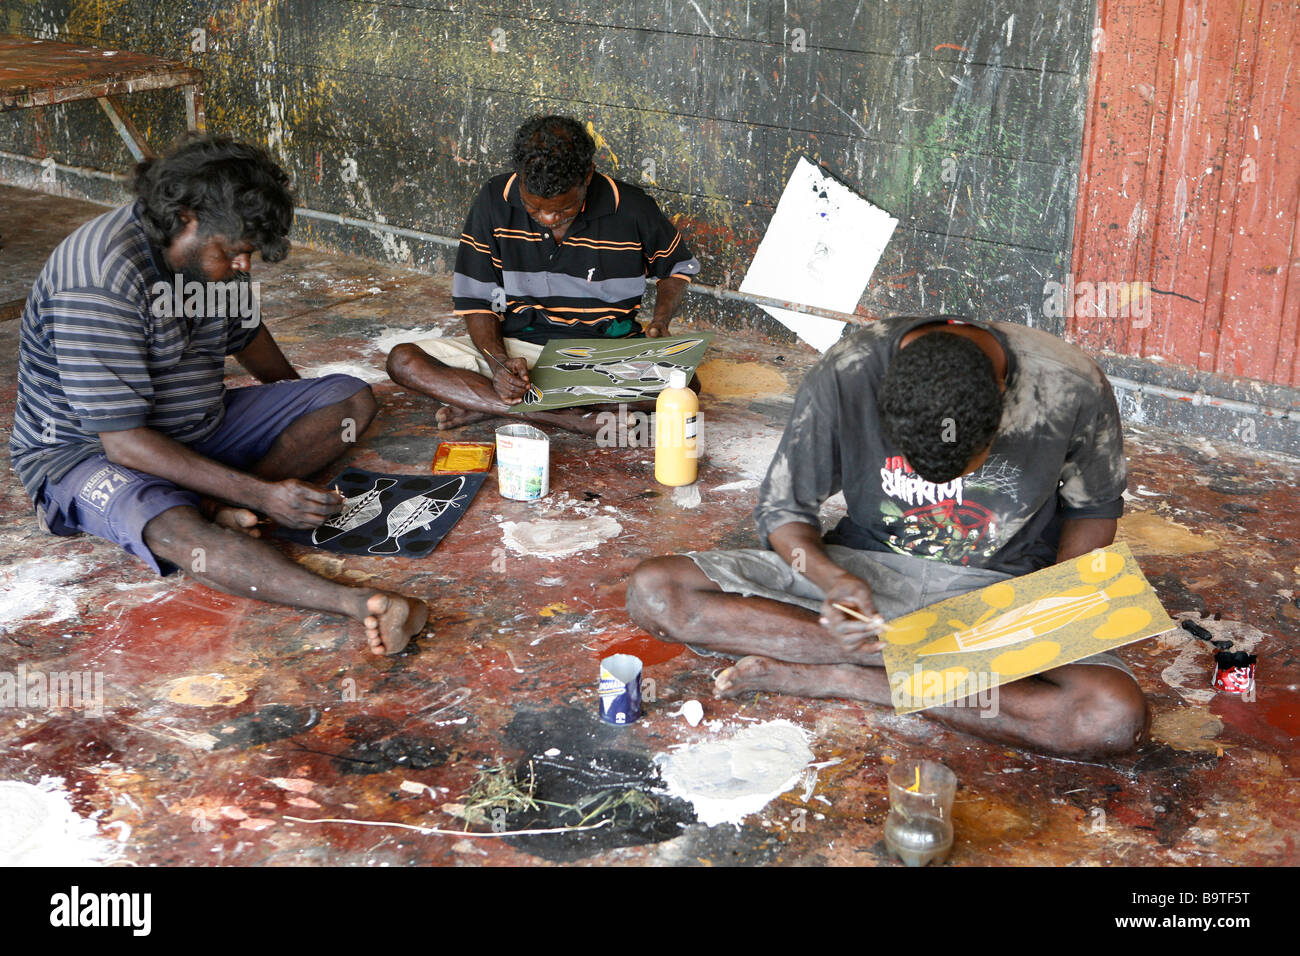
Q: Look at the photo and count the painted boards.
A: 3